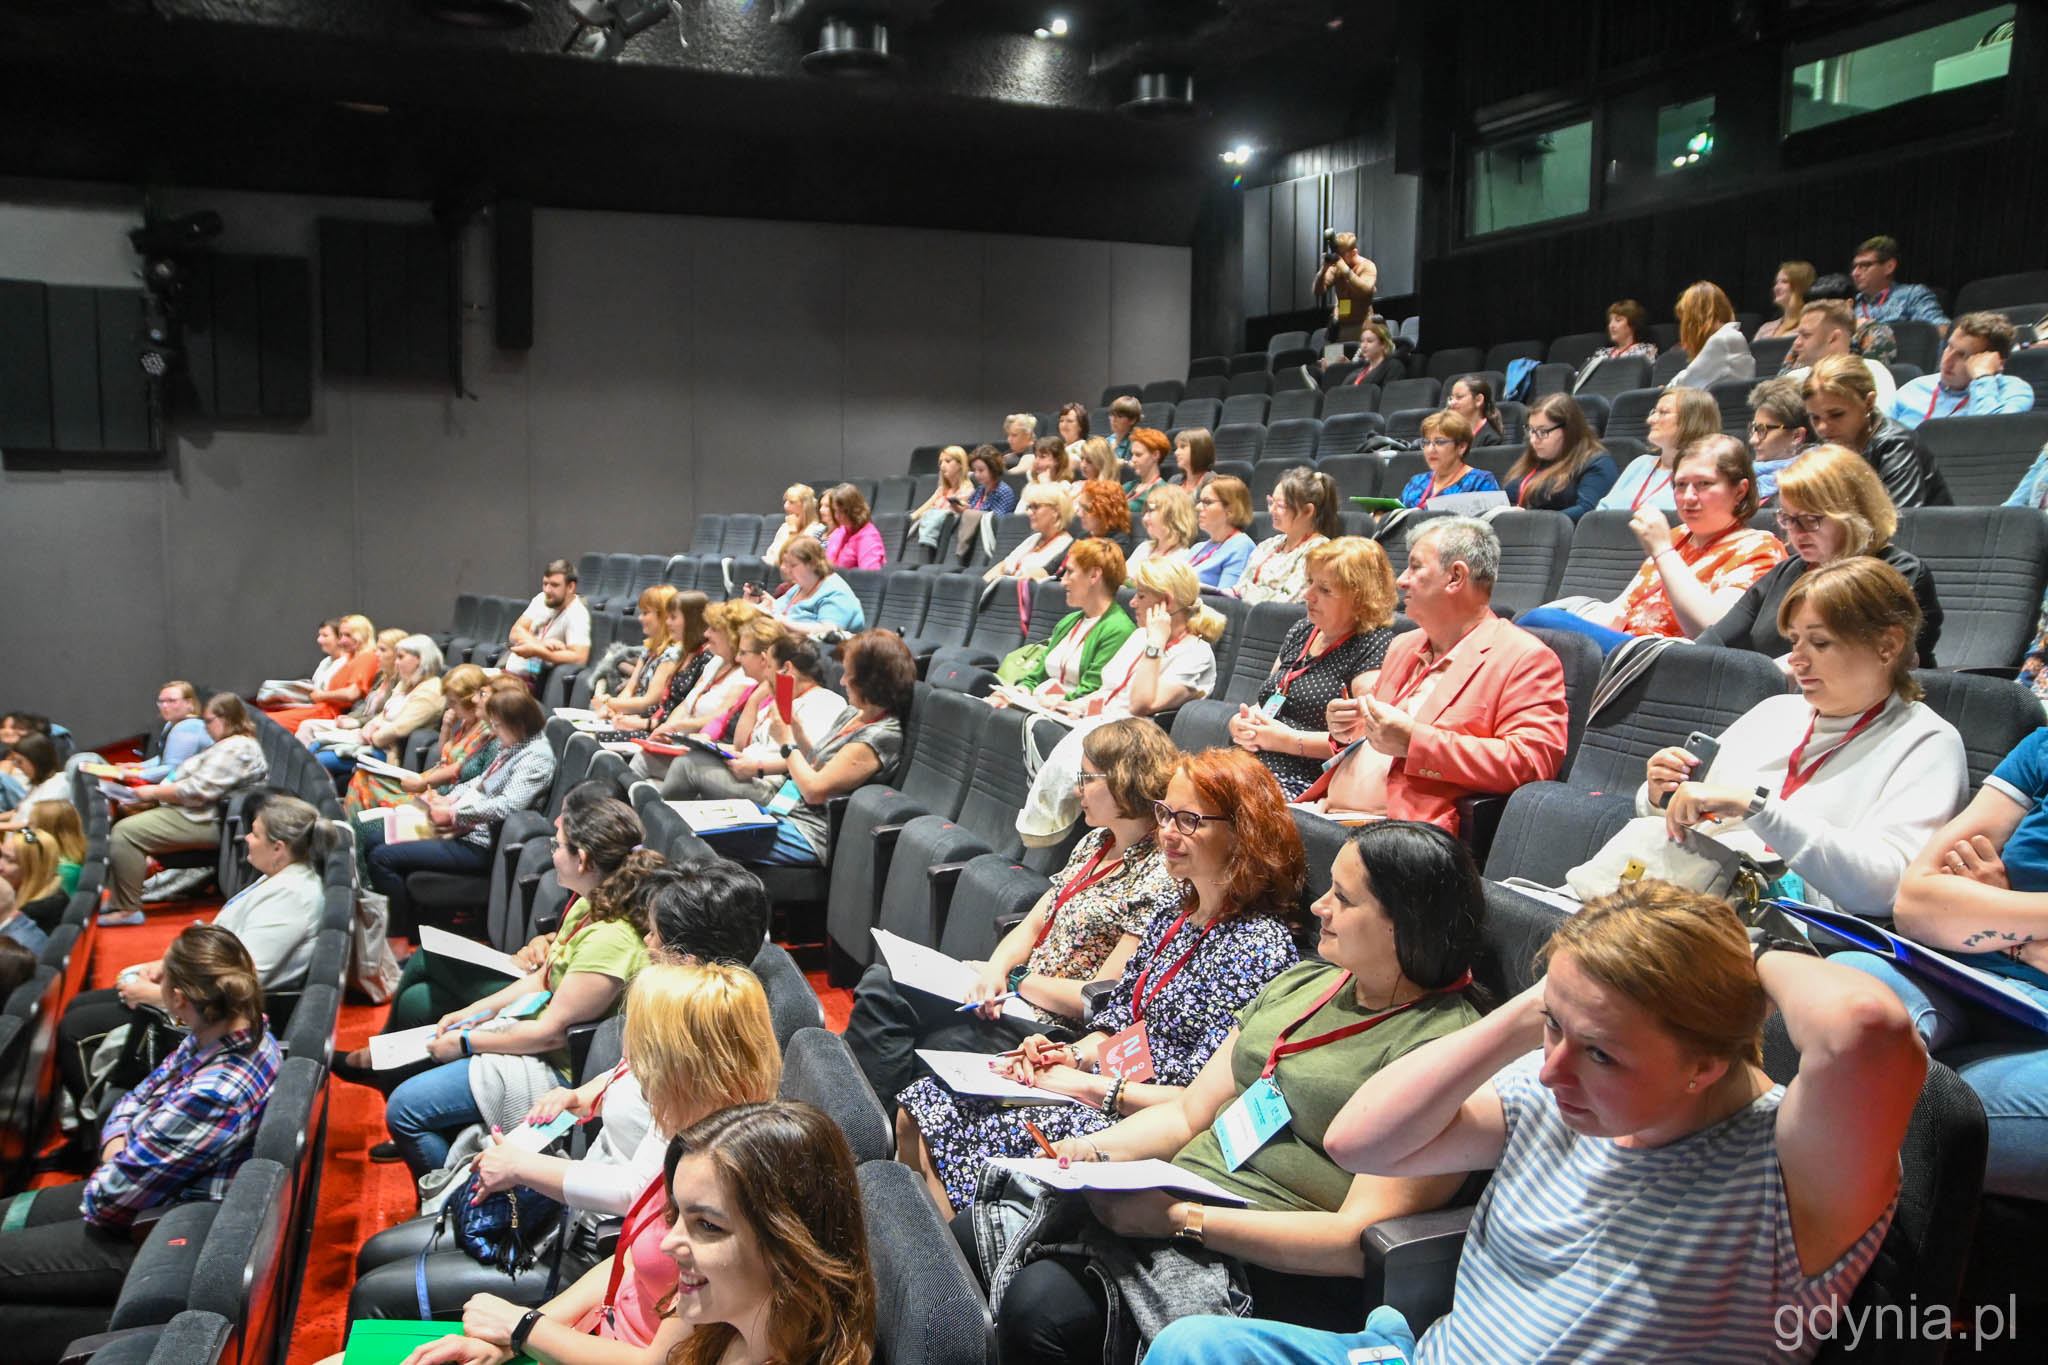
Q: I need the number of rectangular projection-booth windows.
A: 3